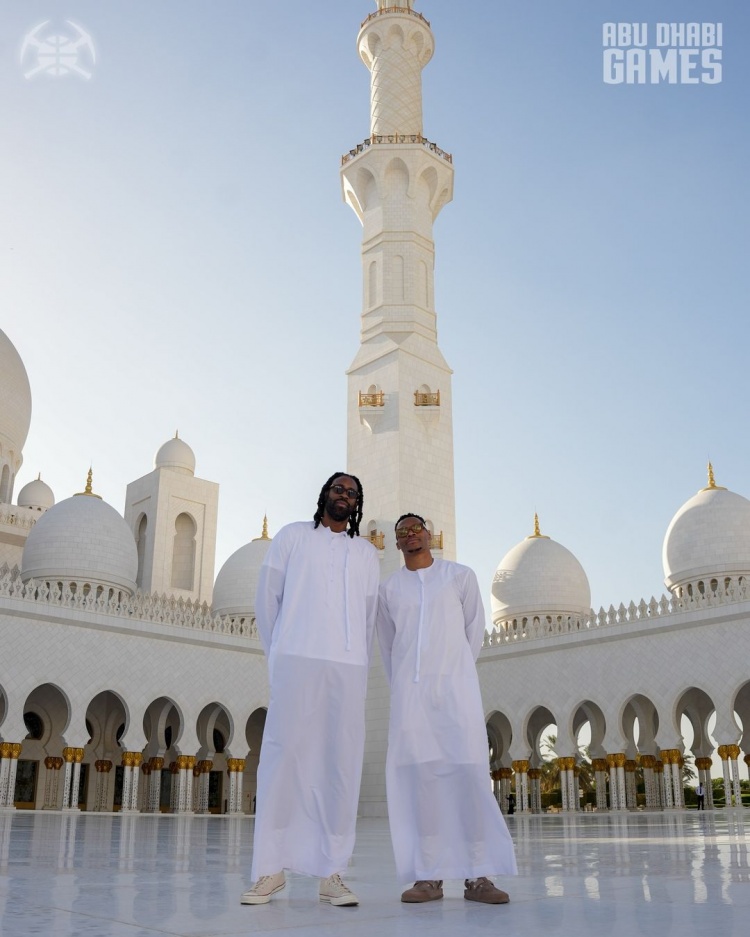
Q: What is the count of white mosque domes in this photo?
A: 7